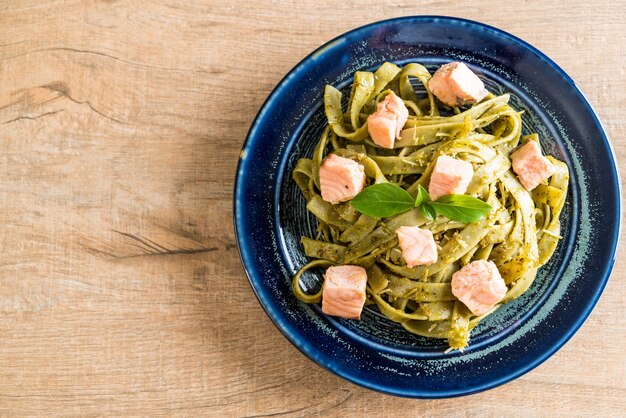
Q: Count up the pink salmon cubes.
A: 8